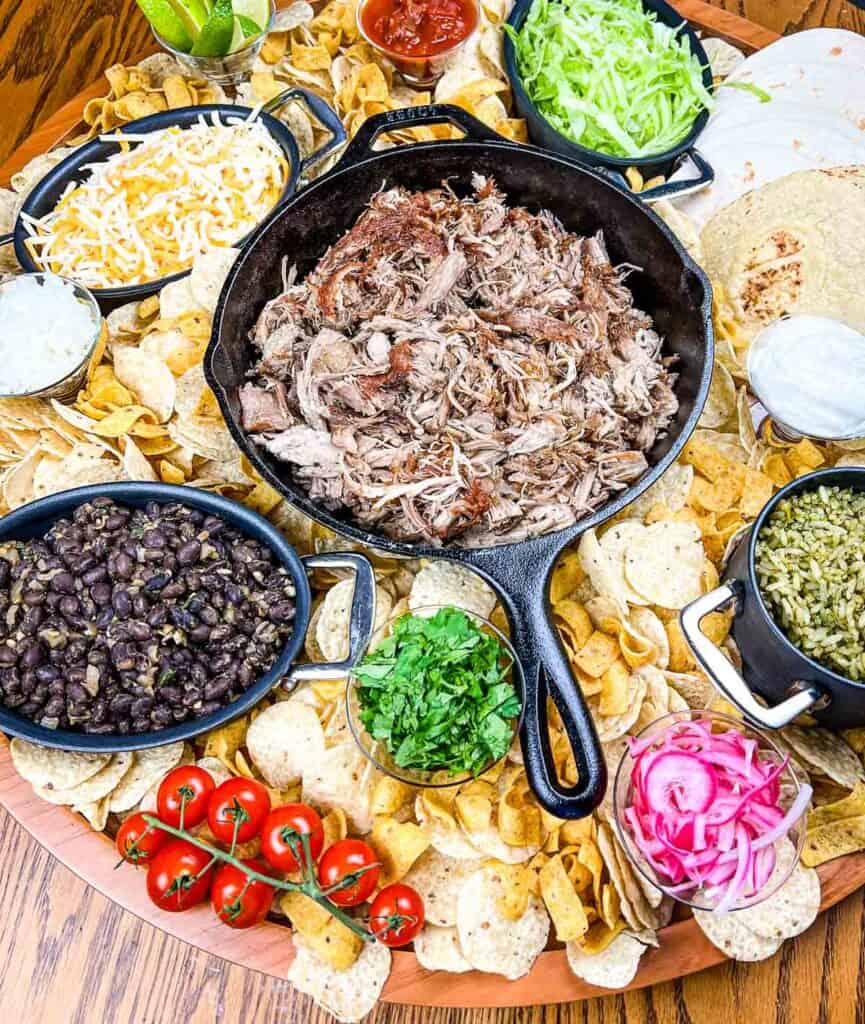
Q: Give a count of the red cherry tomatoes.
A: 8